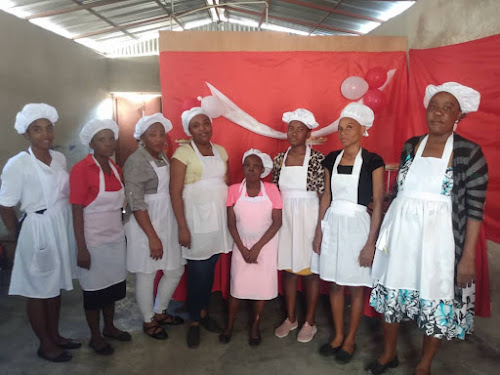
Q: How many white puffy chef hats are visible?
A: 8